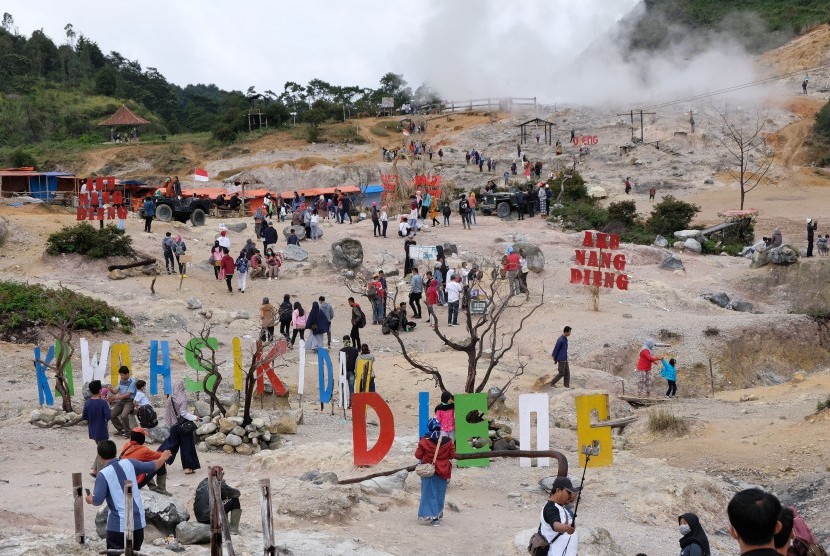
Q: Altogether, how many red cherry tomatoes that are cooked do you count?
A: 0